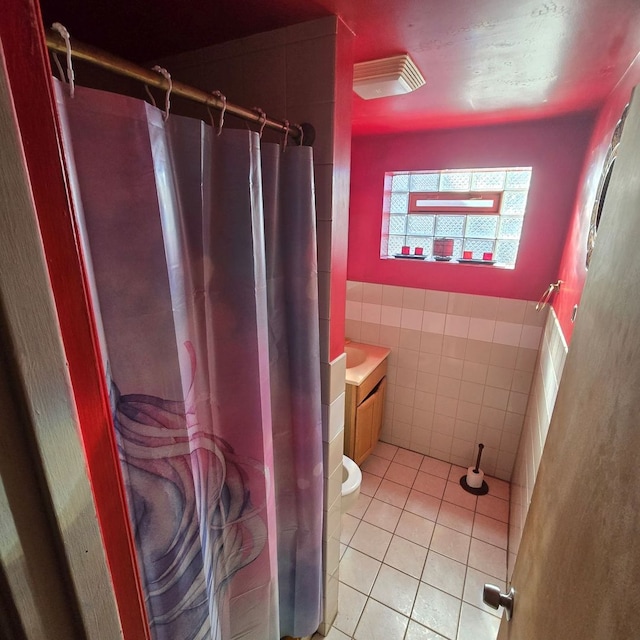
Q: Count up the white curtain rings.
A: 6